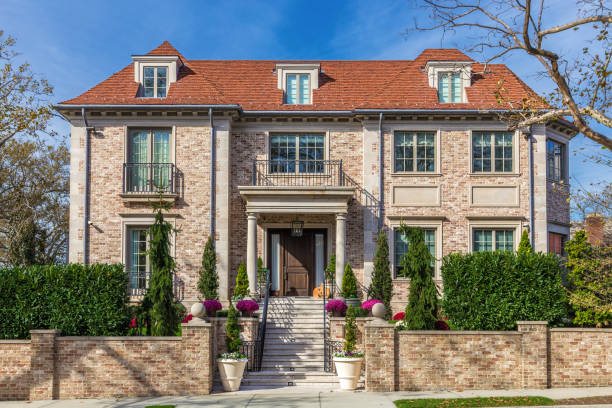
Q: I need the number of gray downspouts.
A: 4